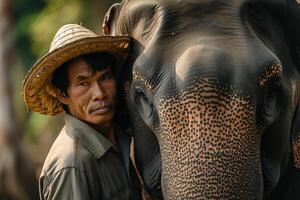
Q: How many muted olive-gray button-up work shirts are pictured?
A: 1